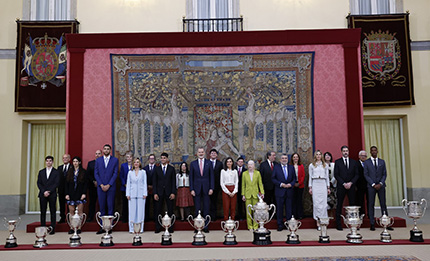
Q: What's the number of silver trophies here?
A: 14